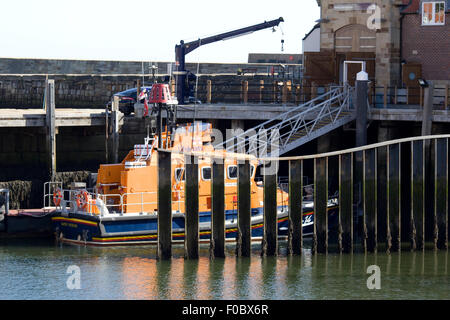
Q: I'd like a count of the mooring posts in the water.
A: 12